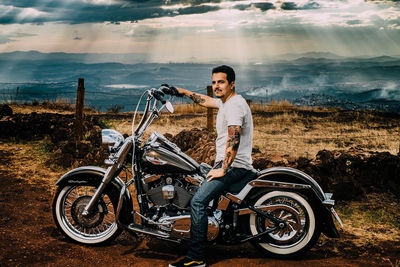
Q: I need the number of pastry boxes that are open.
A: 0